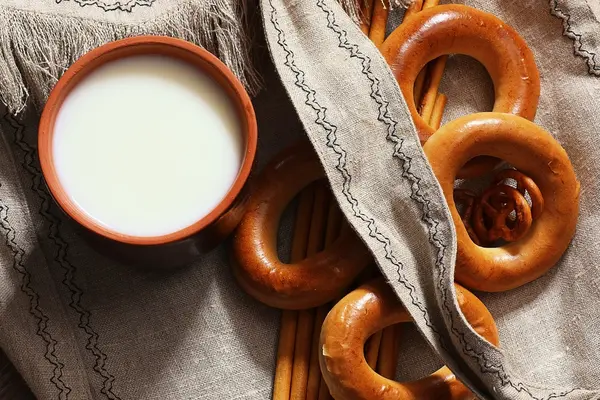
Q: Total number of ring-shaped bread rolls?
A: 4